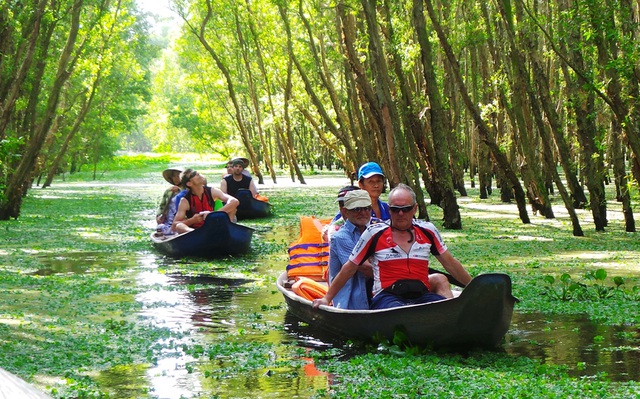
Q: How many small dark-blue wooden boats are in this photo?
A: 3